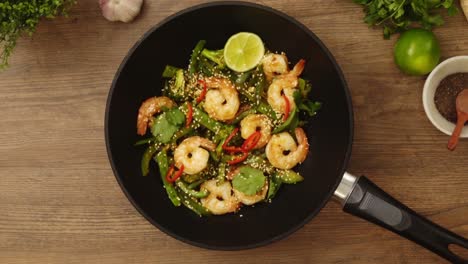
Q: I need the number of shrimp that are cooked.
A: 9